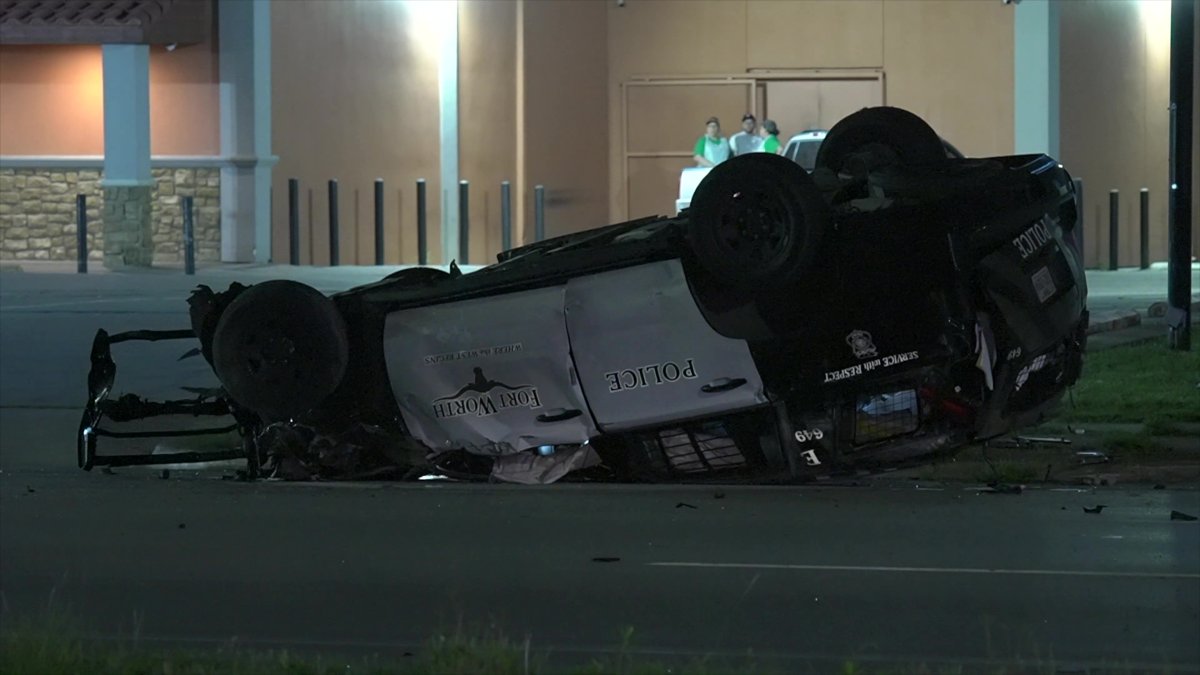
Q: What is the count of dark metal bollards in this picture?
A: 12